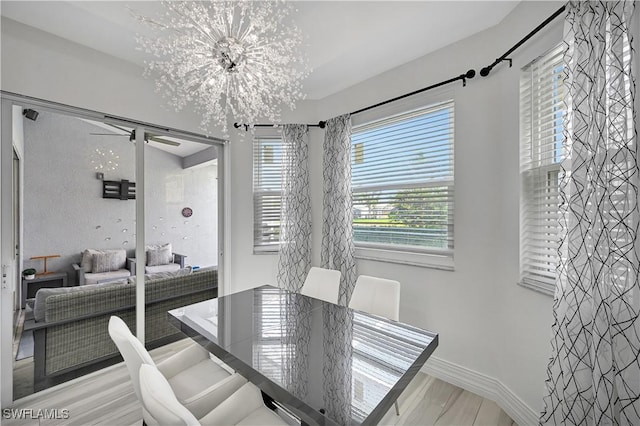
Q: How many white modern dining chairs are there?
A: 4